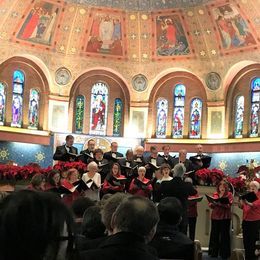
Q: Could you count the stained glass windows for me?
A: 11